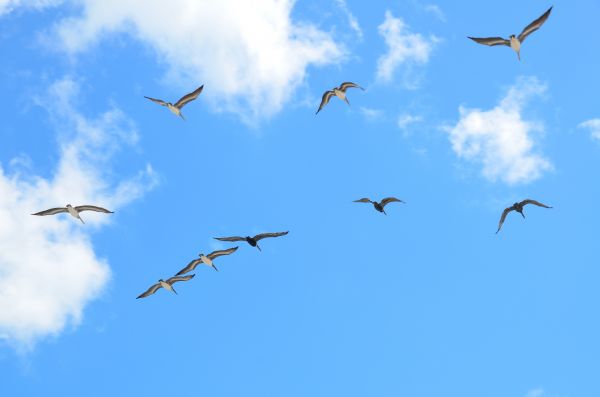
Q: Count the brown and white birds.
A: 6